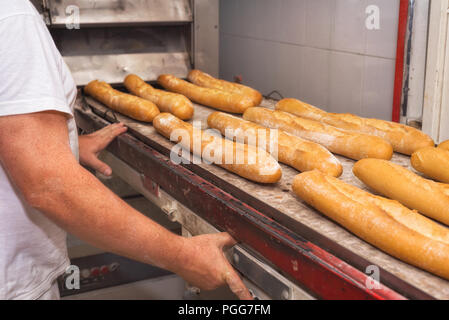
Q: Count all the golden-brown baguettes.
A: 12